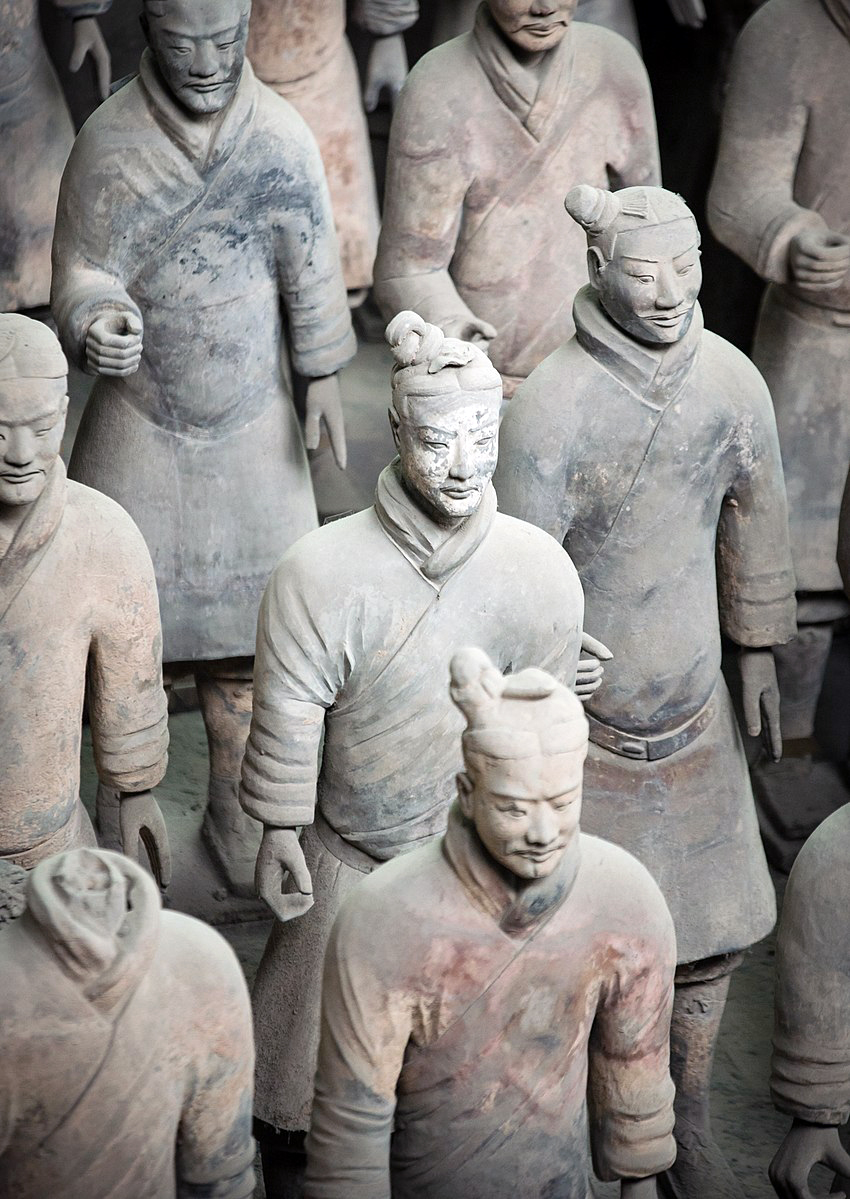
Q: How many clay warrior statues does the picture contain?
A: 11